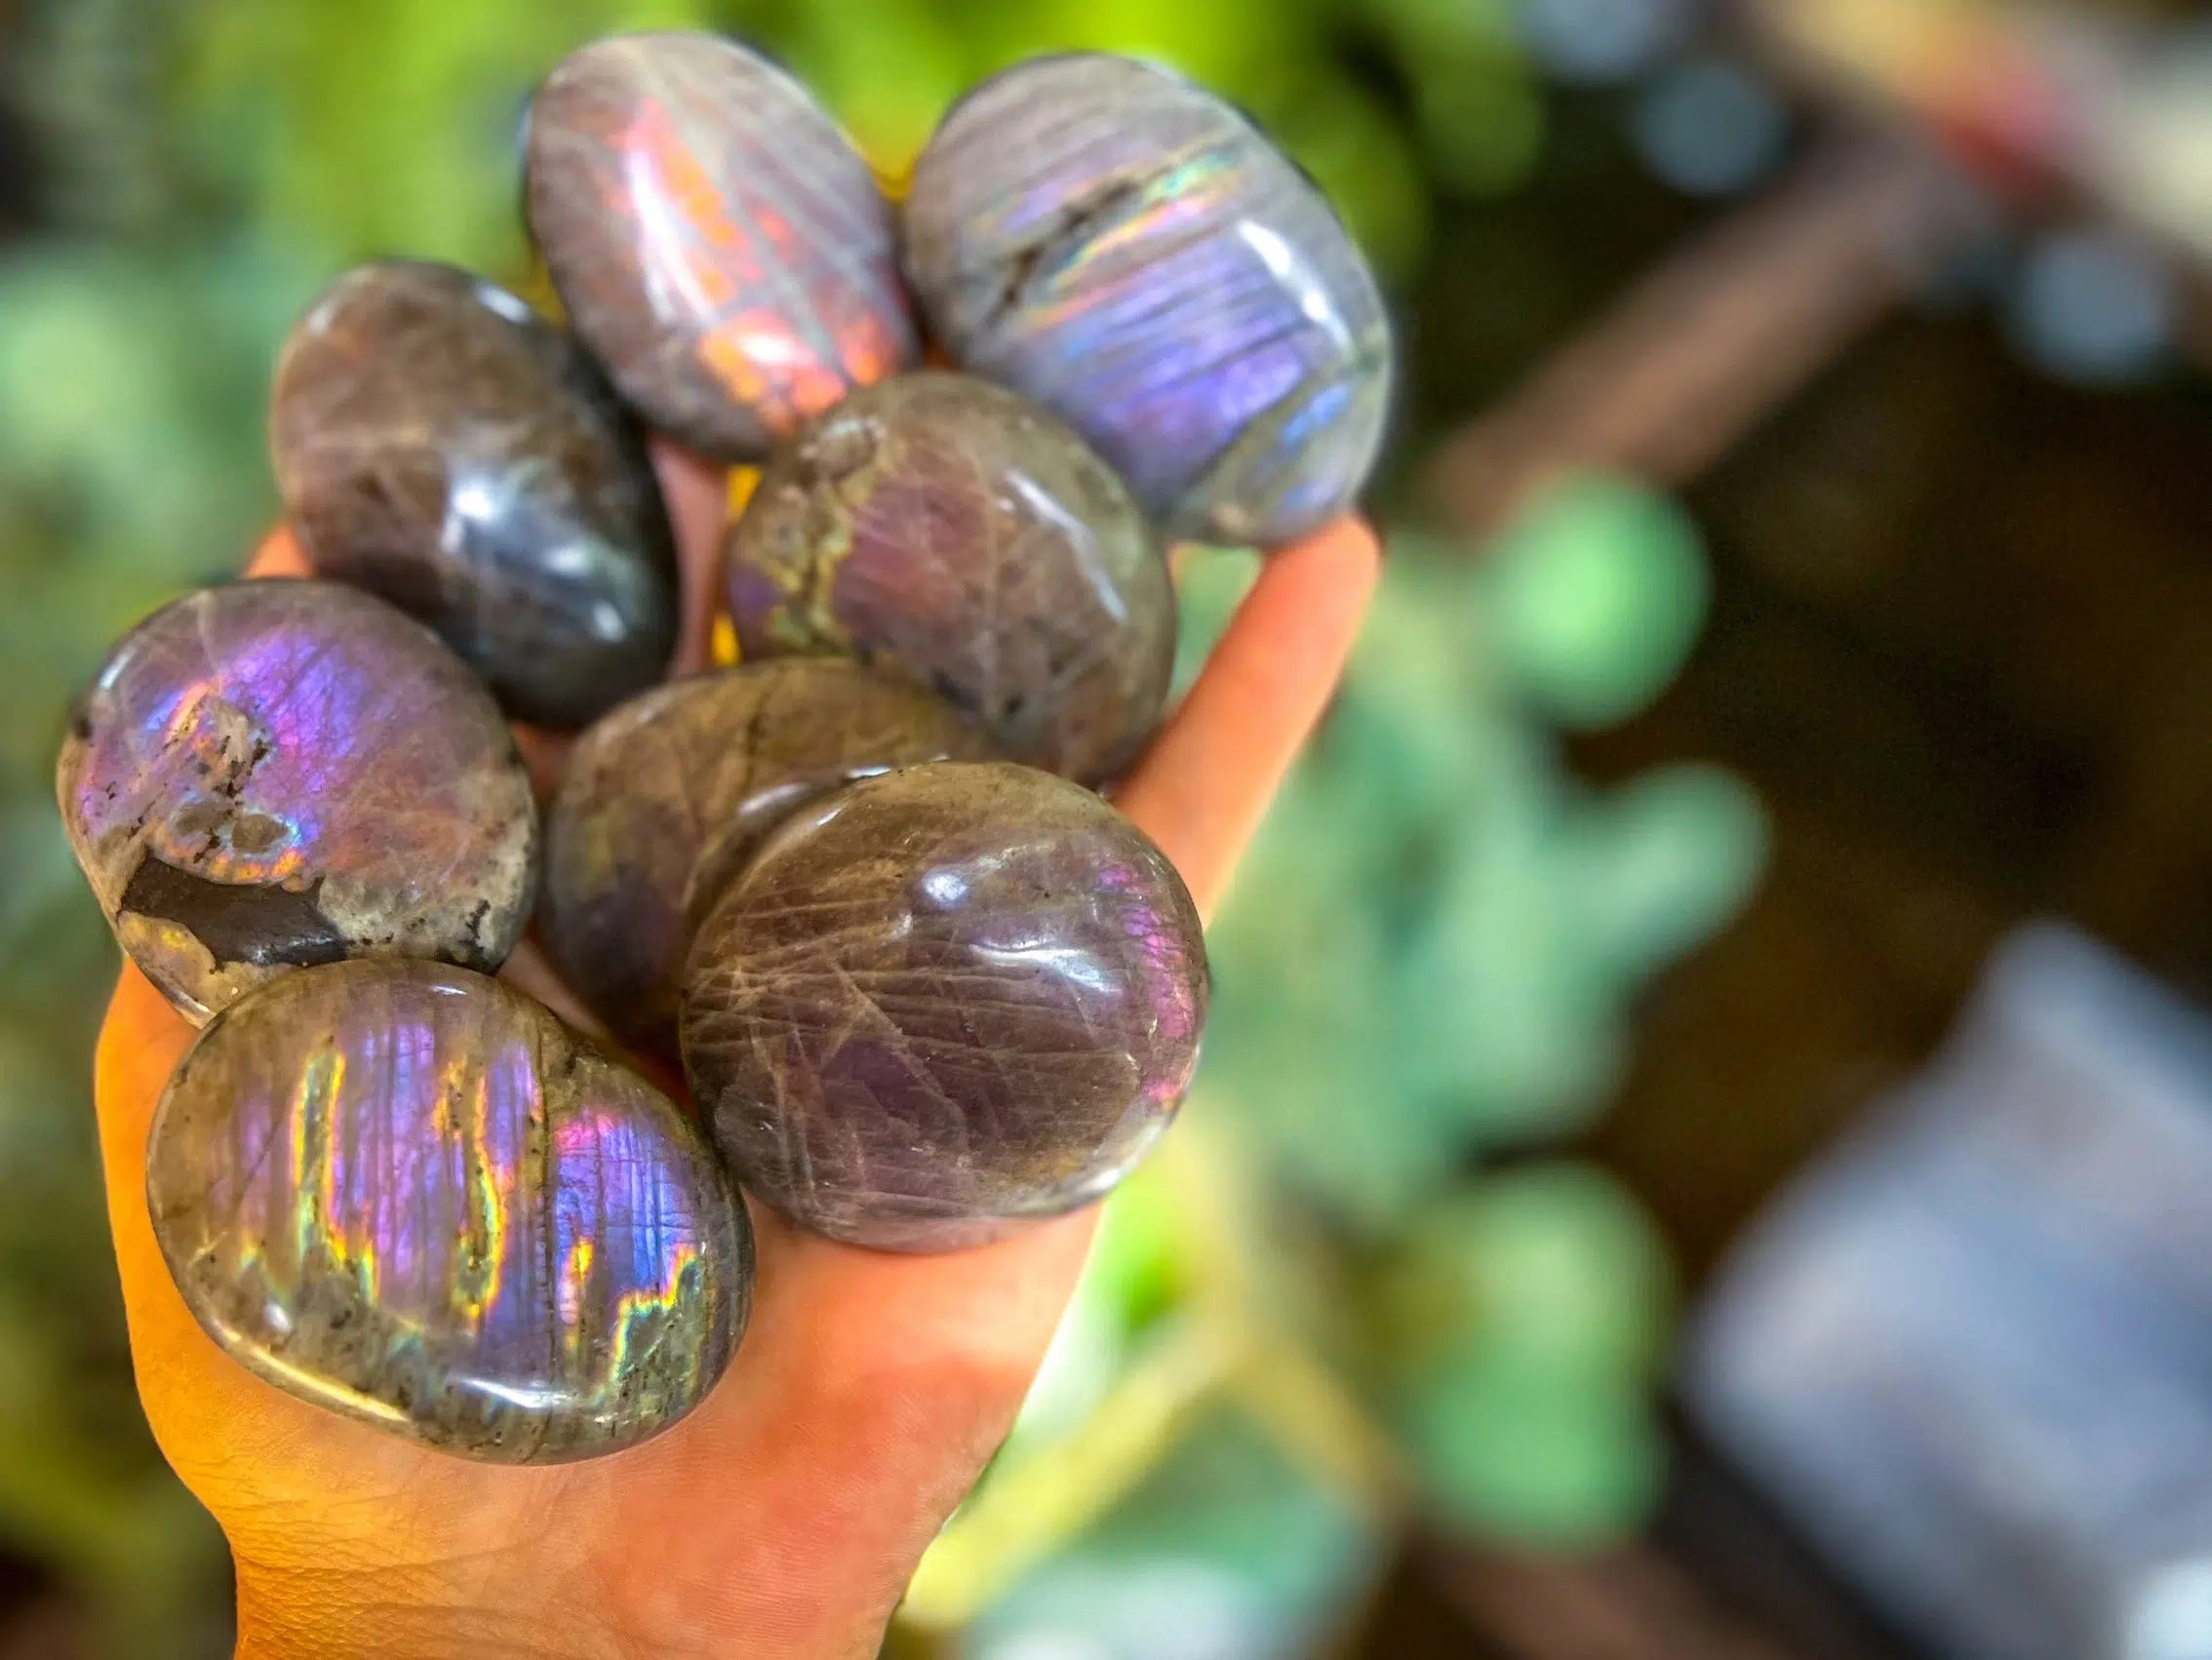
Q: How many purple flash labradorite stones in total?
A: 8